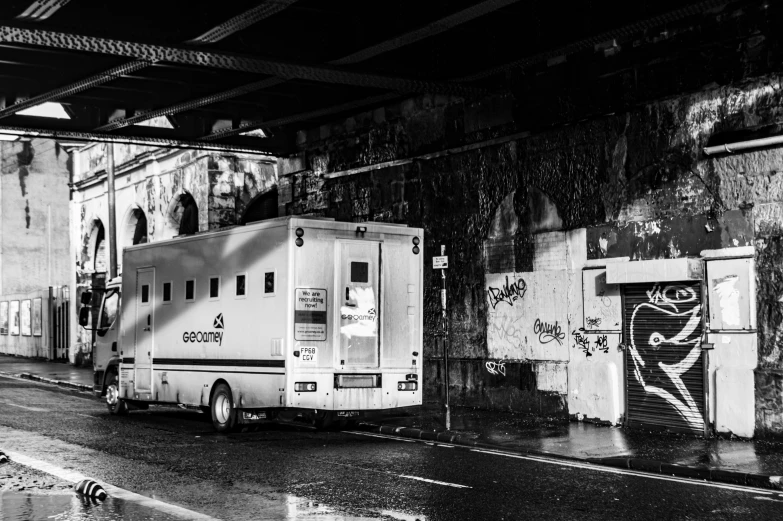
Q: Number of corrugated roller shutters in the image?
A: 1